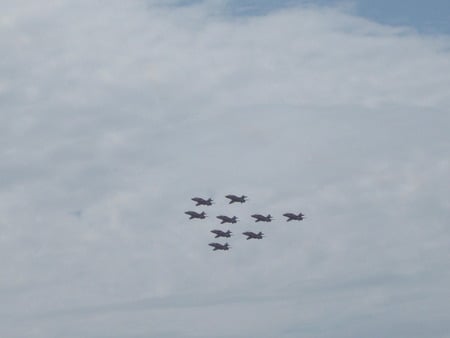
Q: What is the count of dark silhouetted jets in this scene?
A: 9